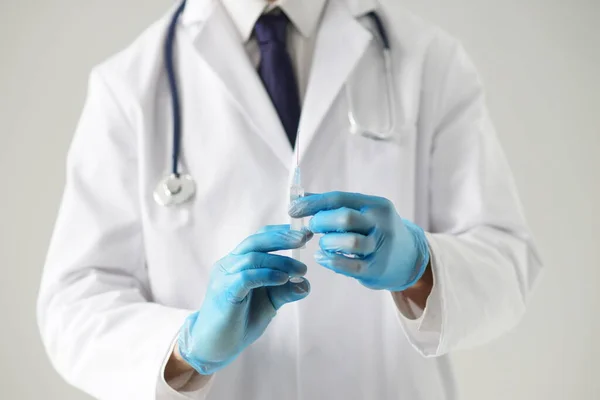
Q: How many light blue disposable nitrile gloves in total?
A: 2